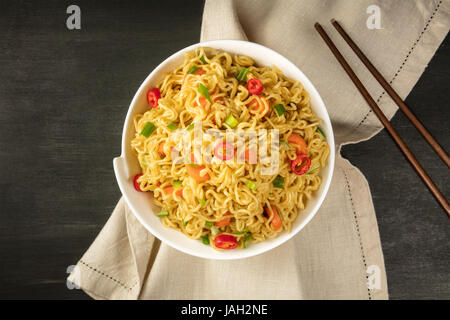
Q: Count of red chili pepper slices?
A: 6